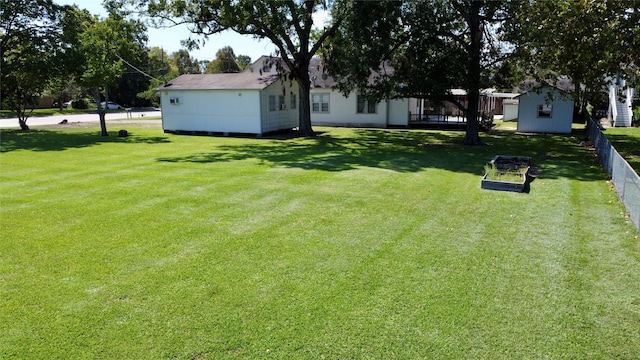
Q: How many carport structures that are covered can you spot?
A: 1